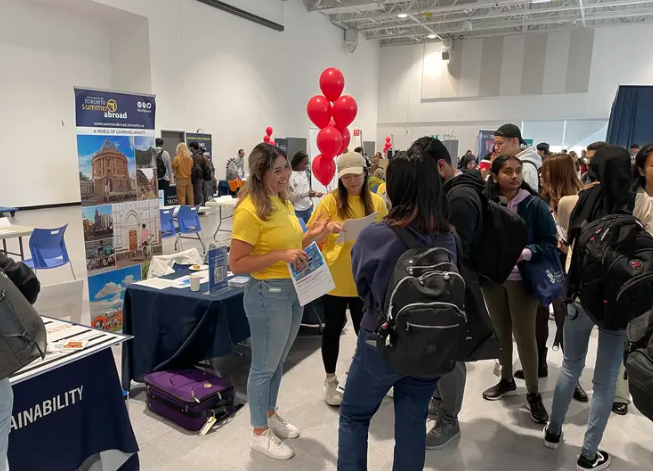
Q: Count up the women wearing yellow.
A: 2